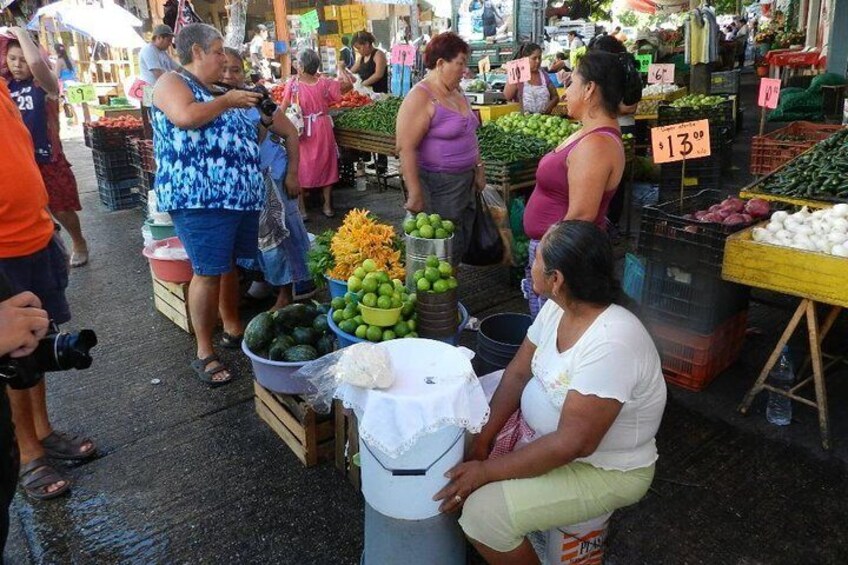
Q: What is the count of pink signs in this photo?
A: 5